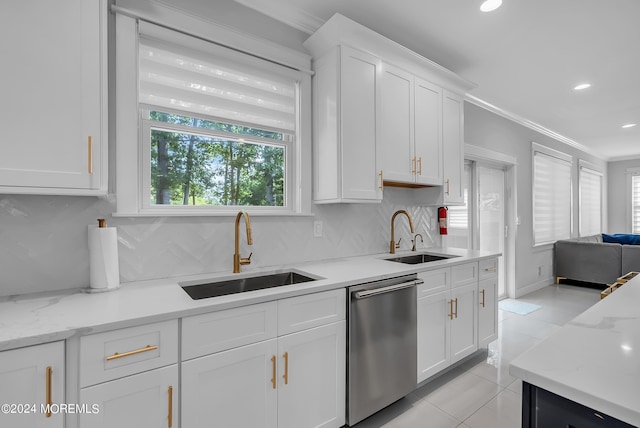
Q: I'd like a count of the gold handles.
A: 14